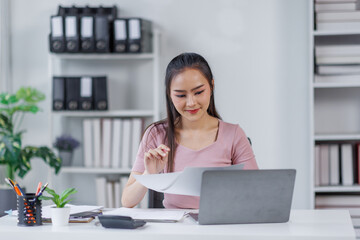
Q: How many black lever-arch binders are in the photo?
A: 10